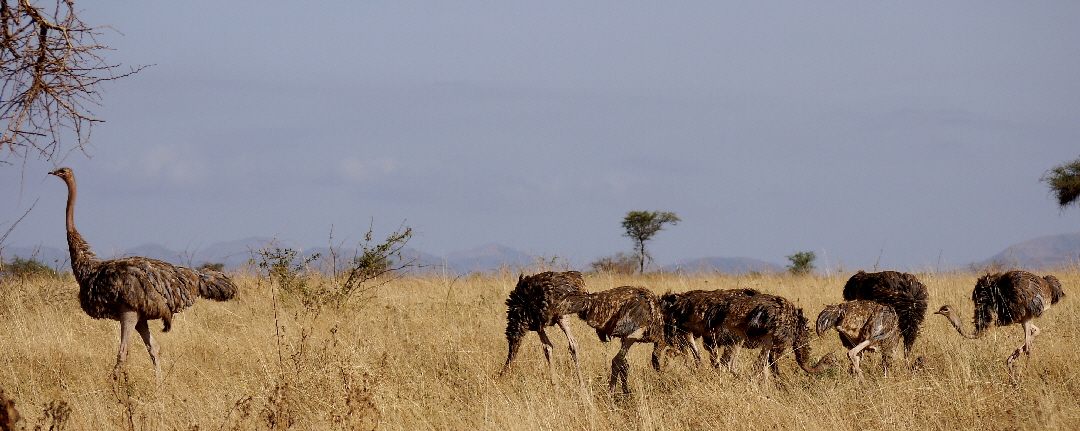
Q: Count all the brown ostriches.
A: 8